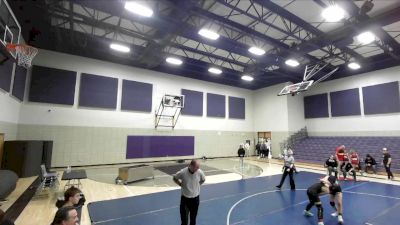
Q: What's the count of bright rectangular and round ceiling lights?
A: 11